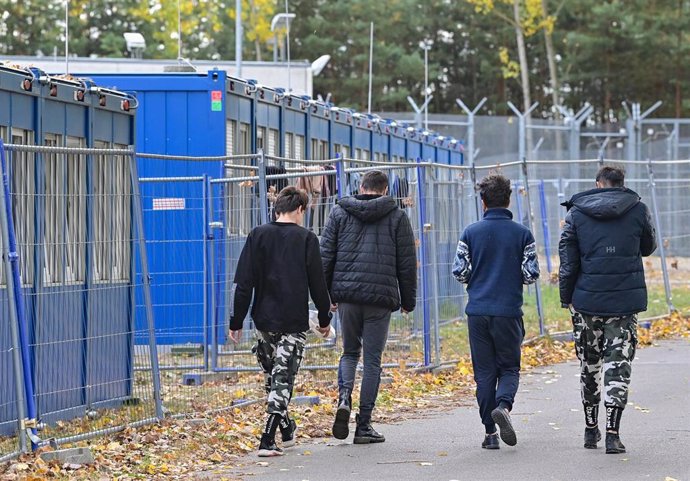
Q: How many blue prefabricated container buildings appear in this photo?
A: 2